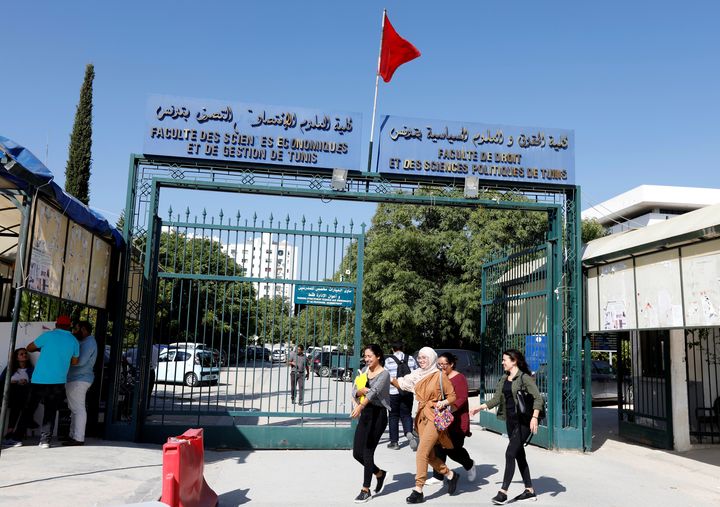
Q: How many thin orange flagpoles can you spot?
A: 0